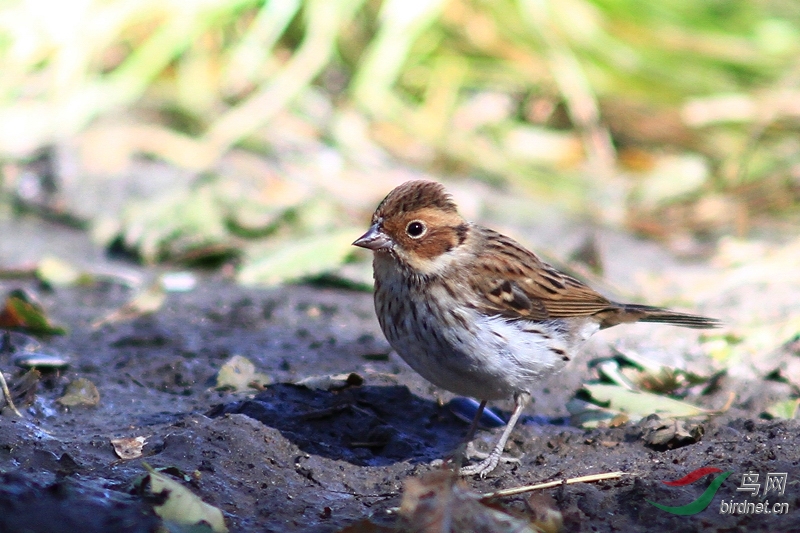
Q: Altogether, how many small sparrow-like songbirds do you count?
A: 1